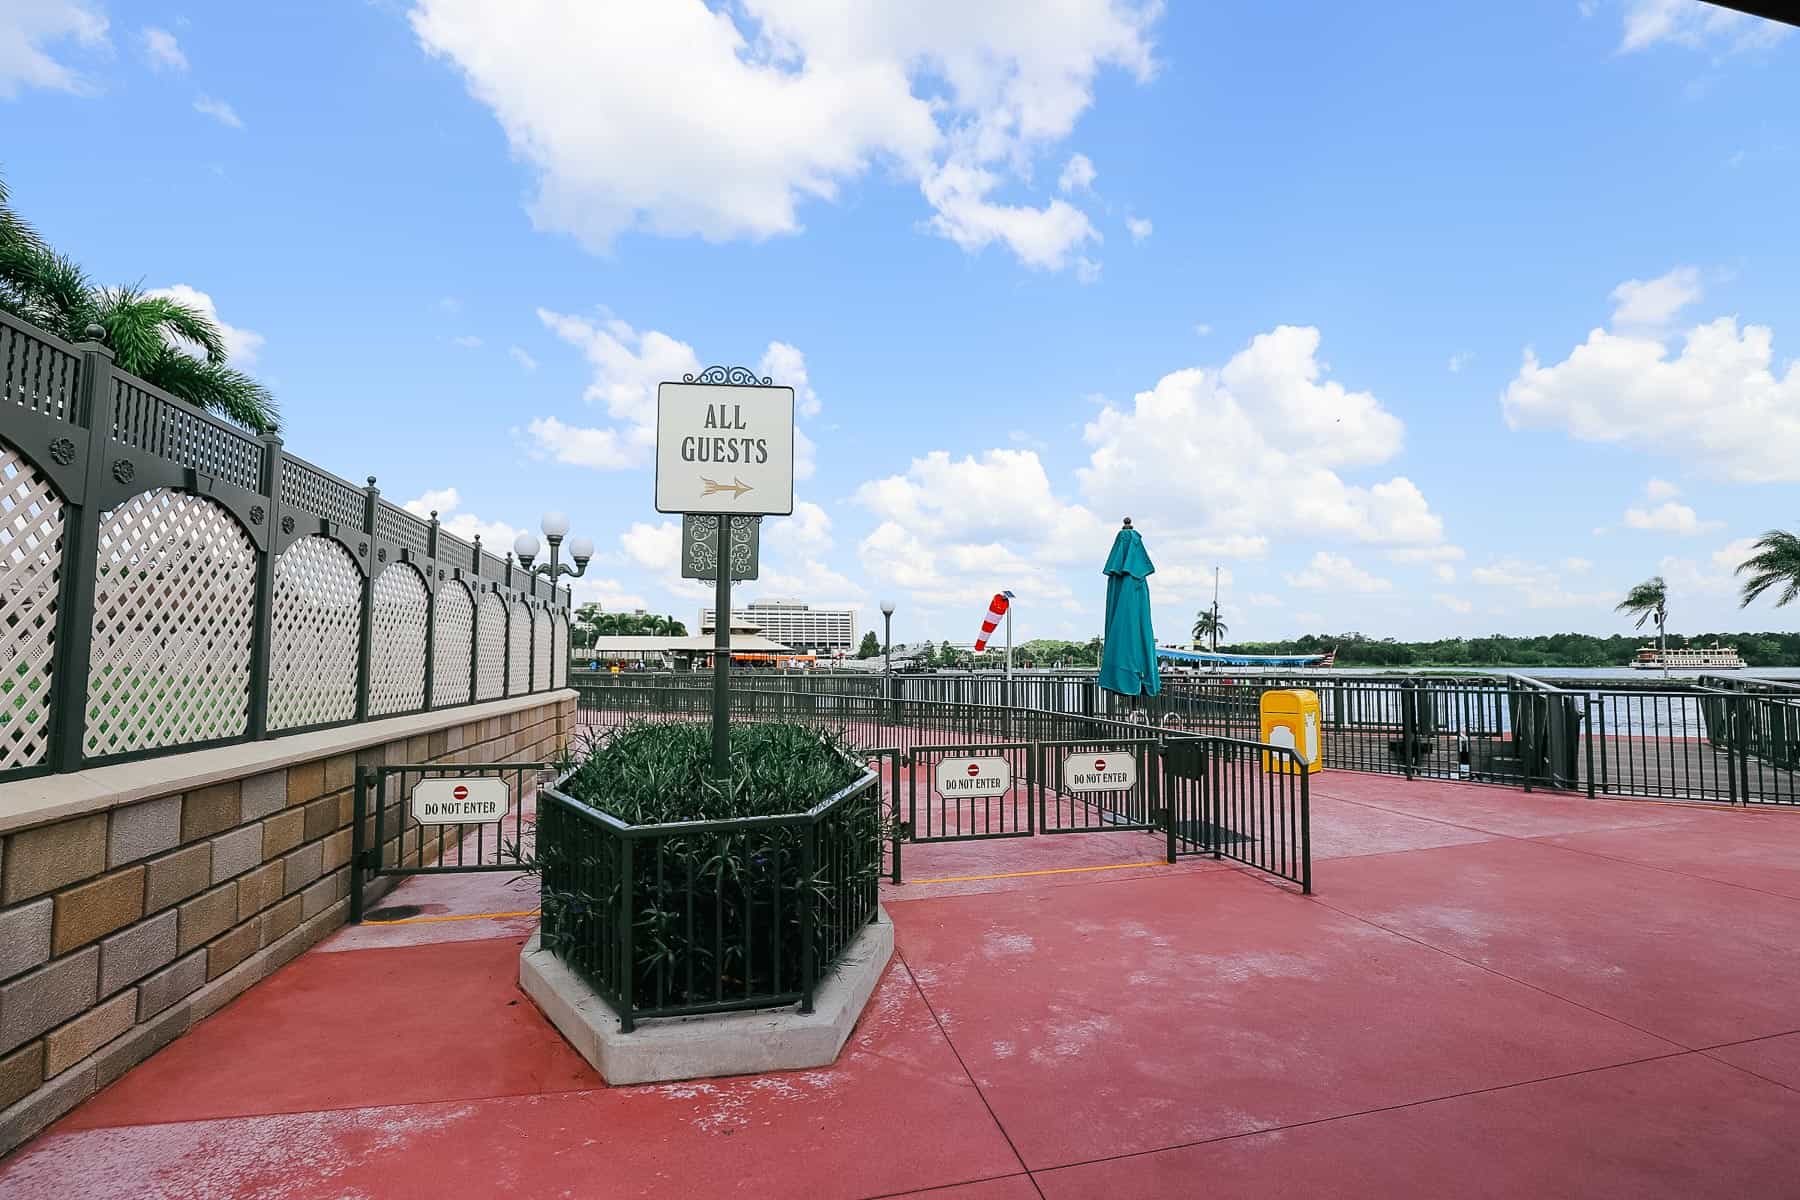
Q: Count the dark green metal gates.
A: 3